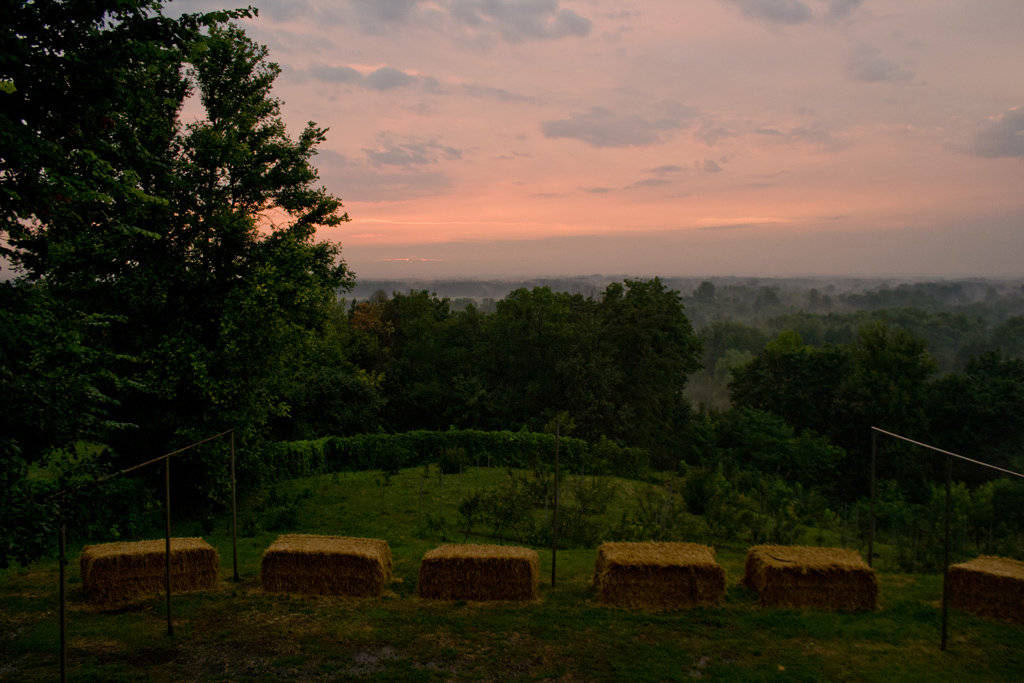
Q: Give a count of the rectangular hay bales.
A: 6